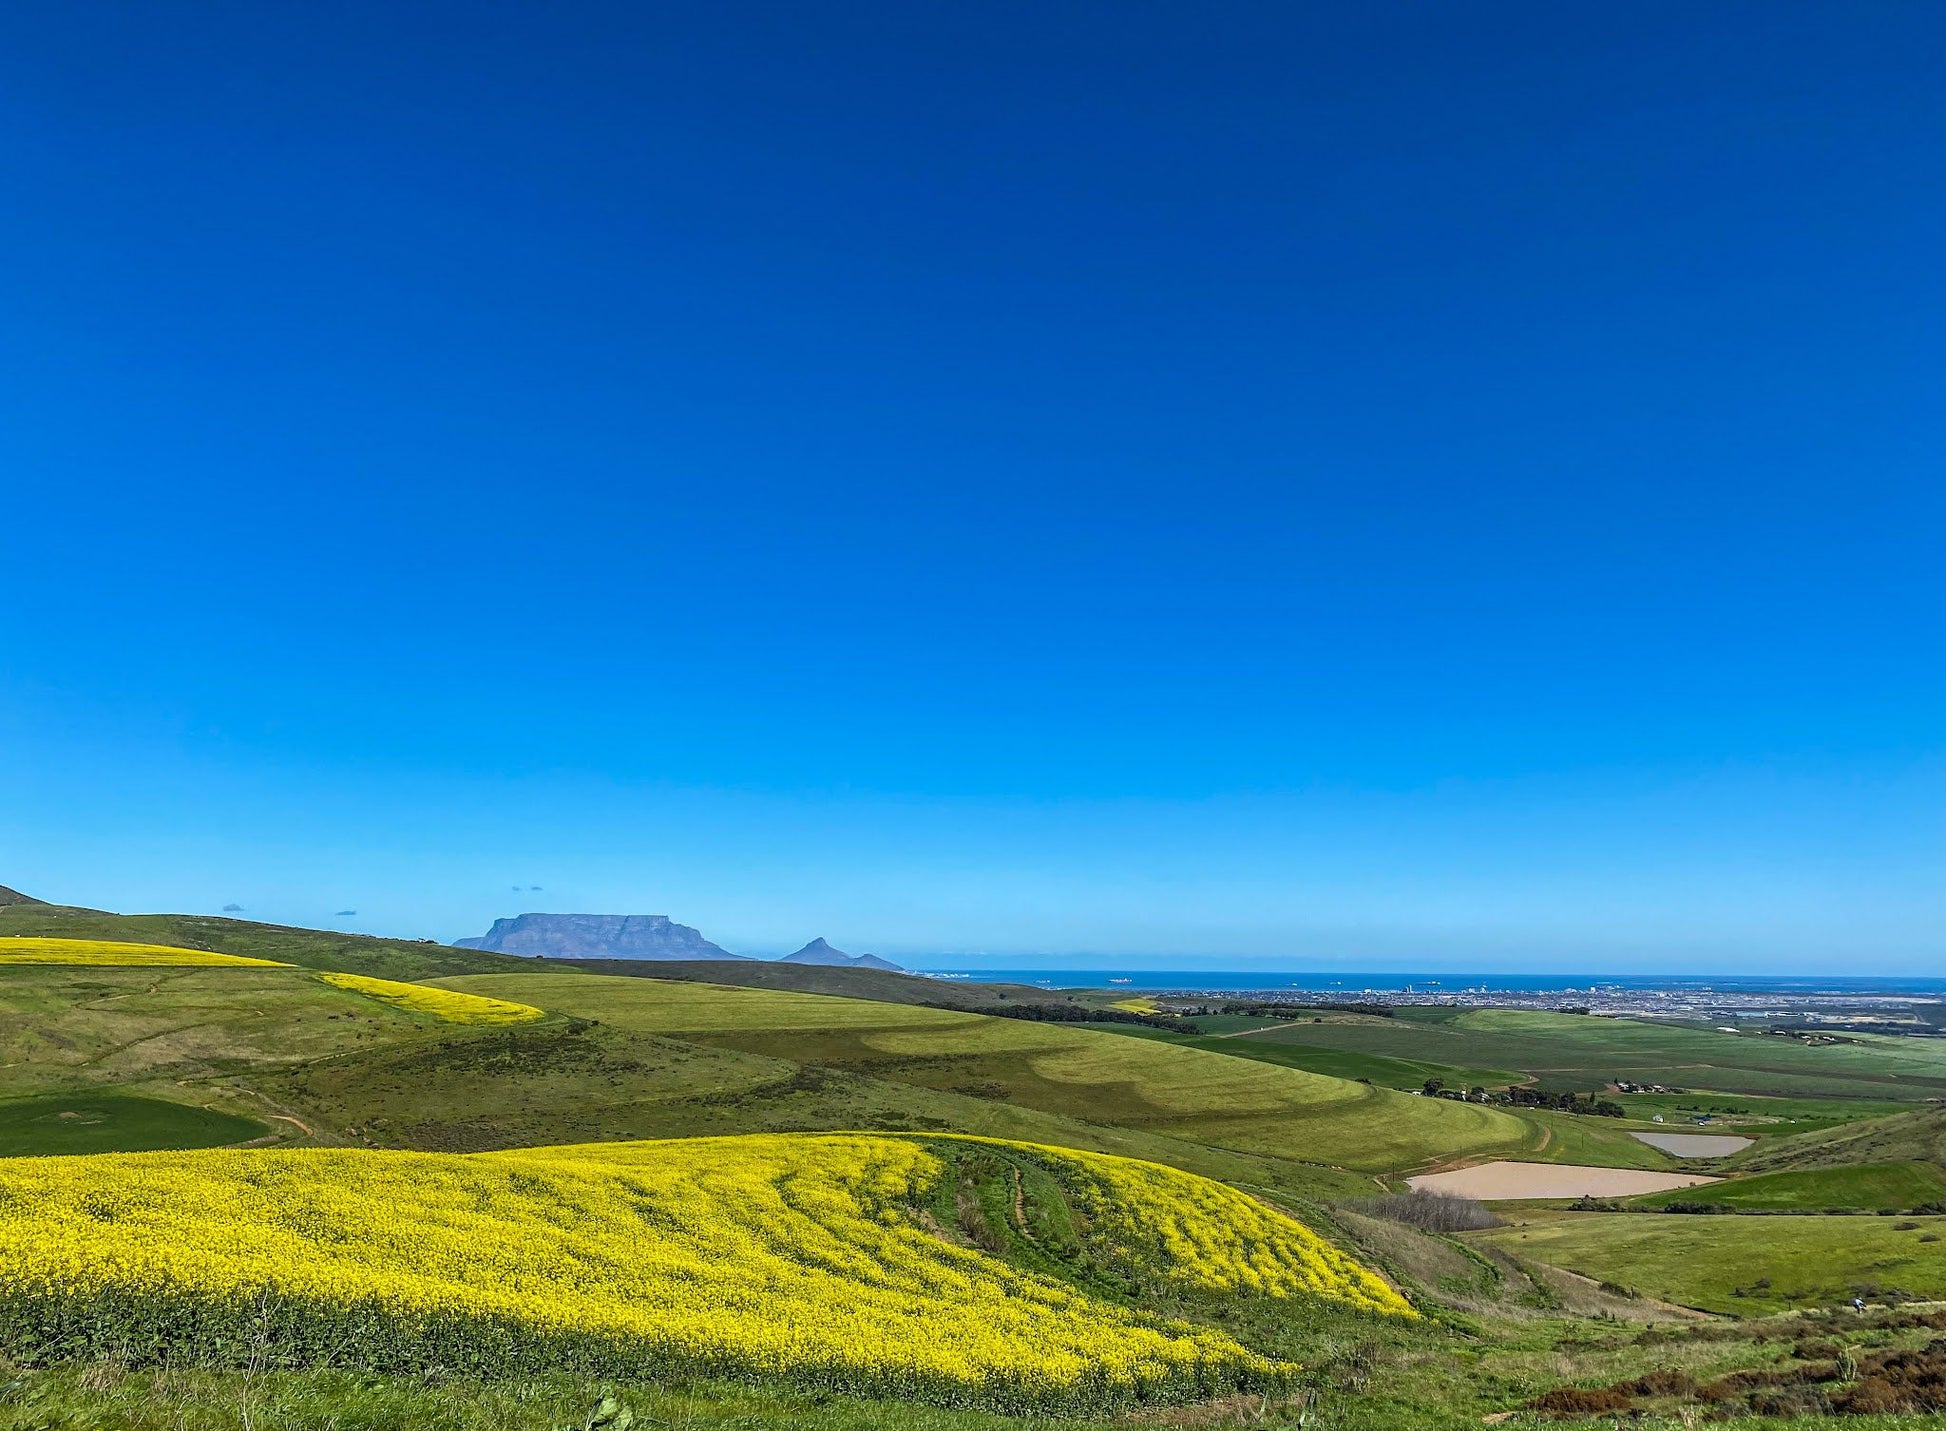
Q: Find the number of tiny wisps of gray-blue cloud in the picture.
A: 4